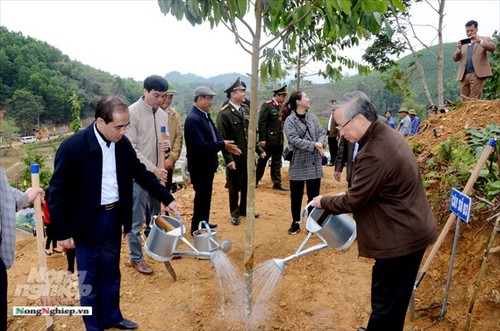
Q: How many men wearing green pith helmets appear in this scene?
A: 3